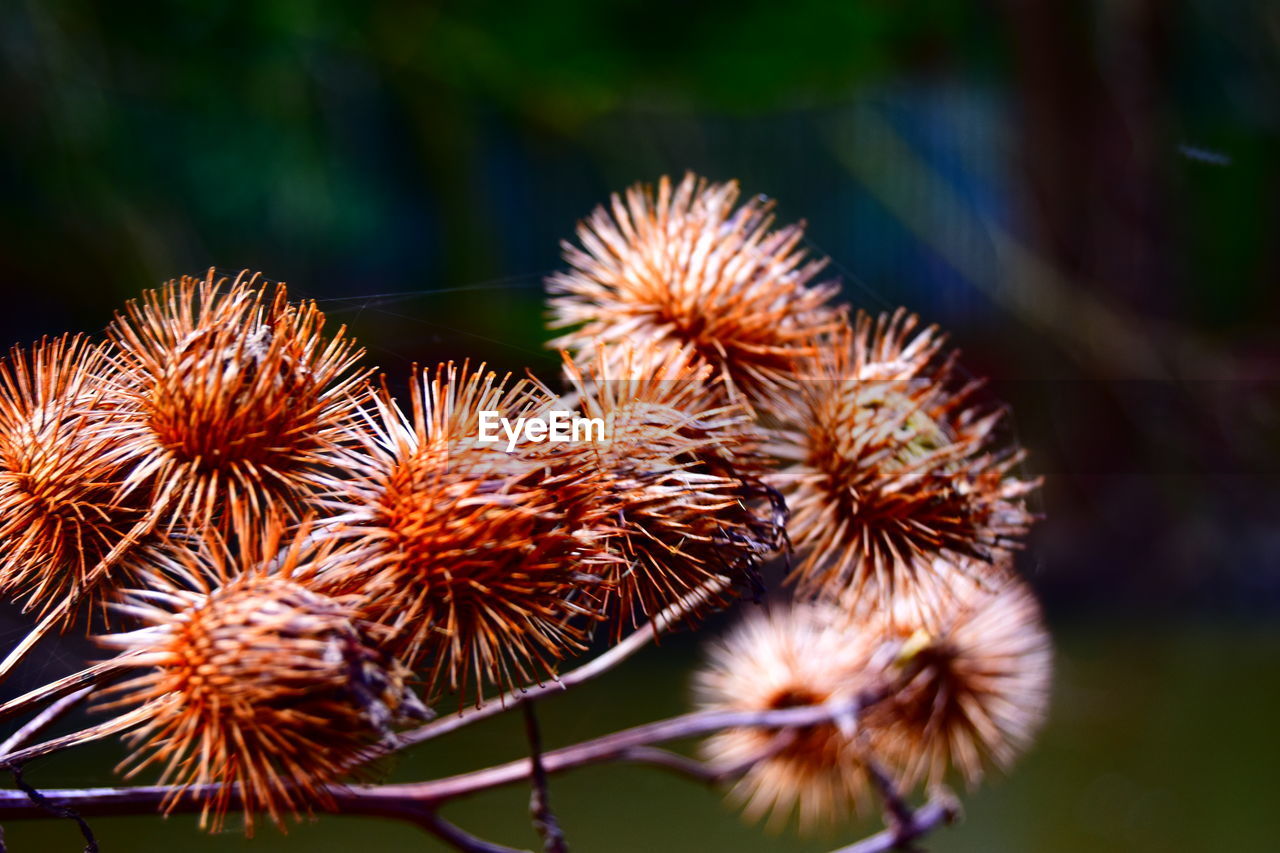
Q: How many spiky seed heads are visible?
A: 9